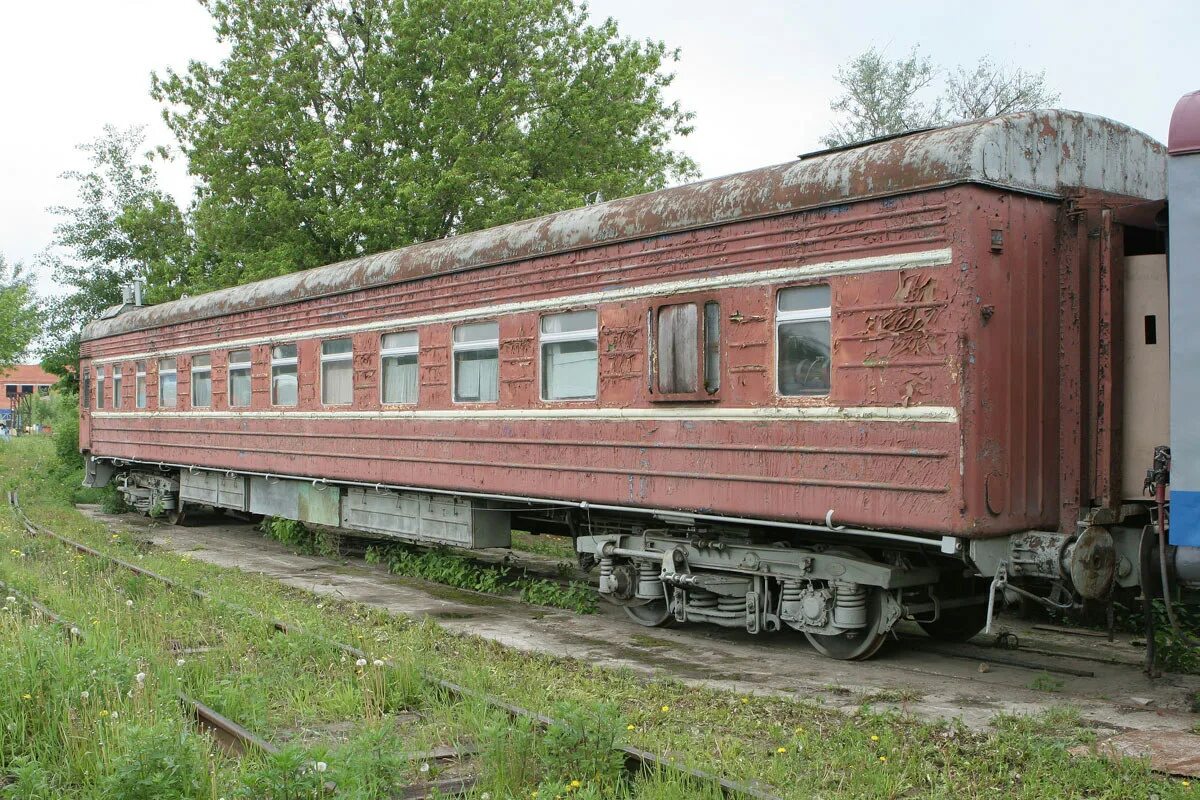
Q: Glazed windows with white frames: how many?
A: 12